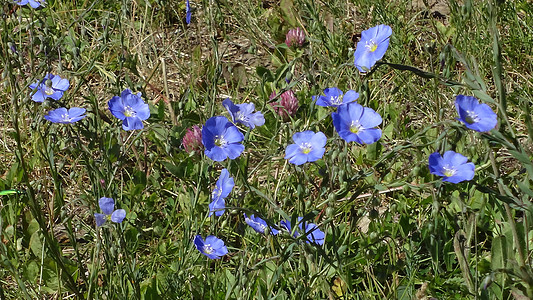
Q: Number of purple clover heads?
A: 3